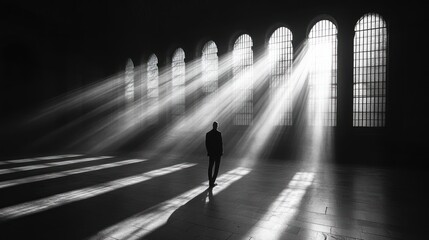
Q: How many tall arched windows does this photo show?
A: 8